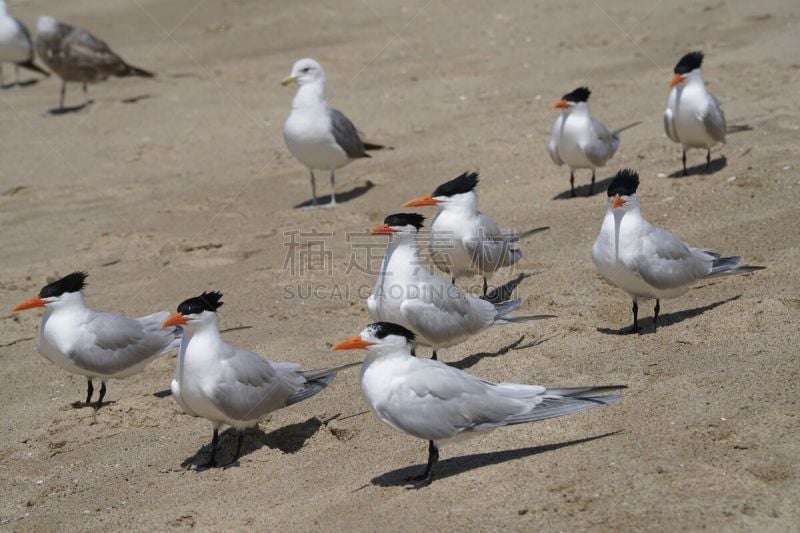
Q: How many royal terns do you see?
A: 8